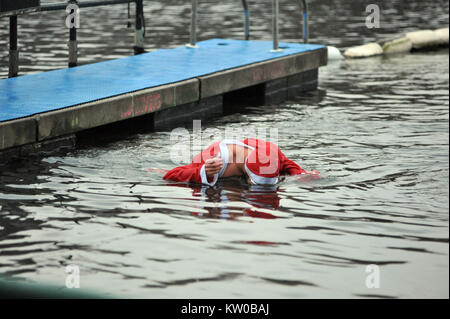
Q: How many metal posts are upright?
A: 7